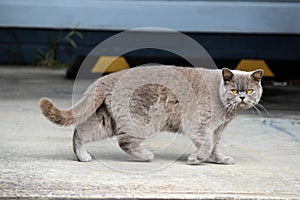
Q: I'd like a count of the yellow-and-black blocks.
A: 2